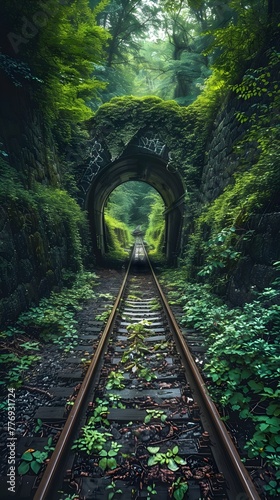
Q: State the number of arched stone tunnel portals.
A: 1